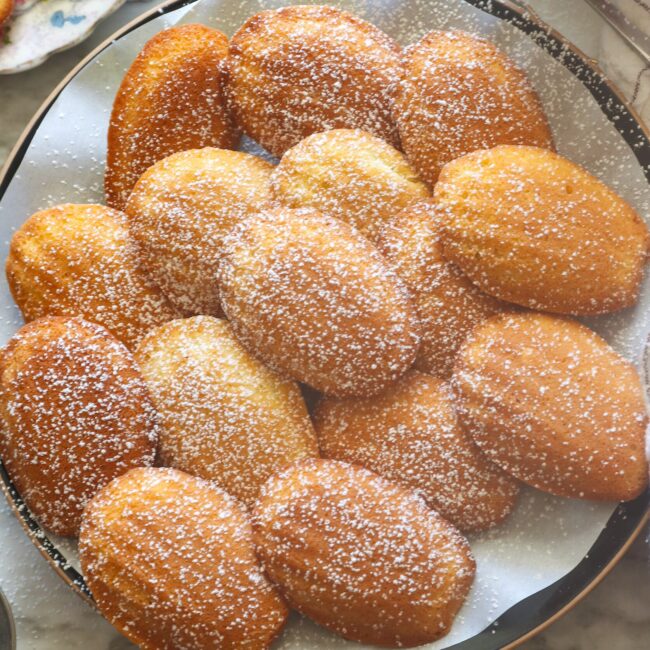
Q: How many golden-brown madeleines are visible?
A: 15